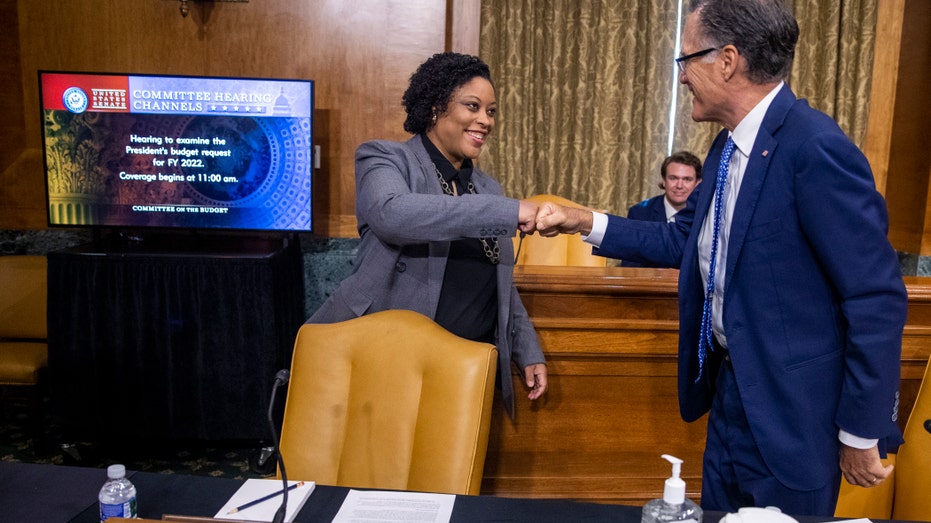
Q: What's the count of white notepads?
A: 1